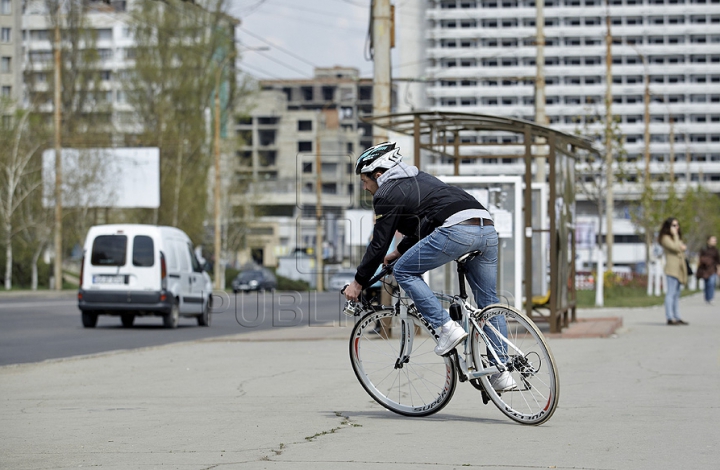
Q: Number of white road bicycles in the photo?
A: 1